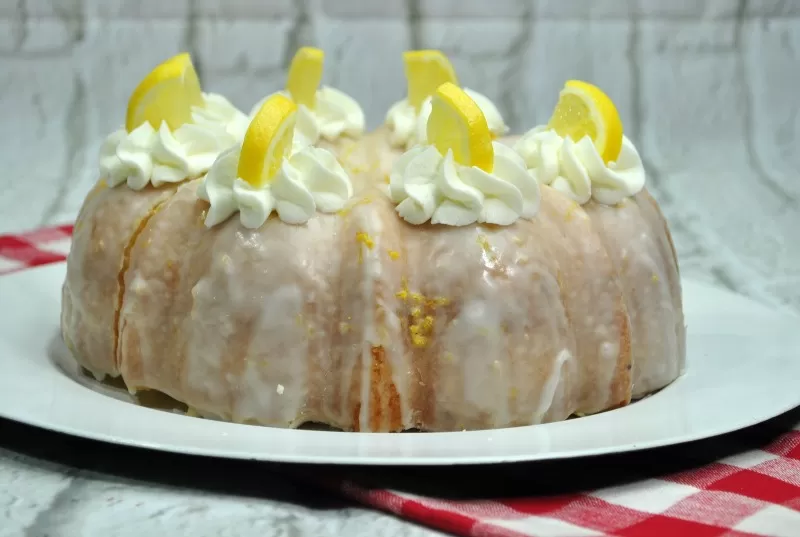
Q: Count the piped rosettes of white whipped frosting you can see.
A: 6